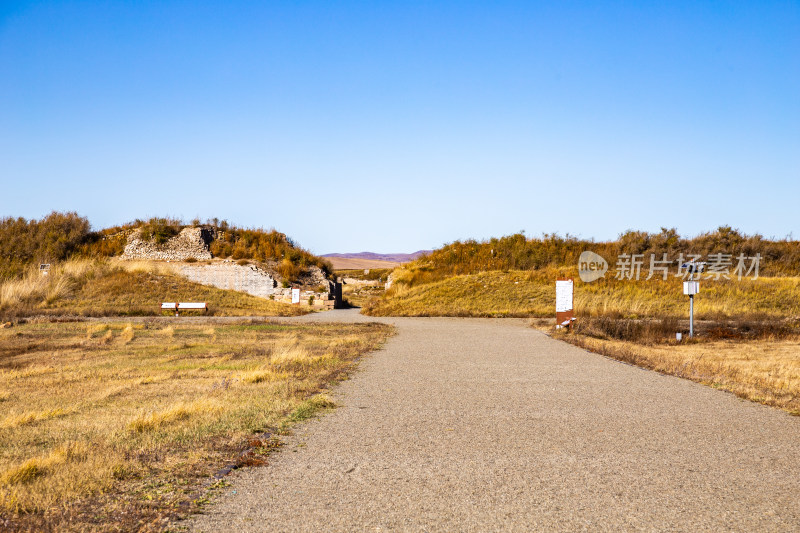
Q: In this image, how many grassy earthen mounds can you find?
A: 2